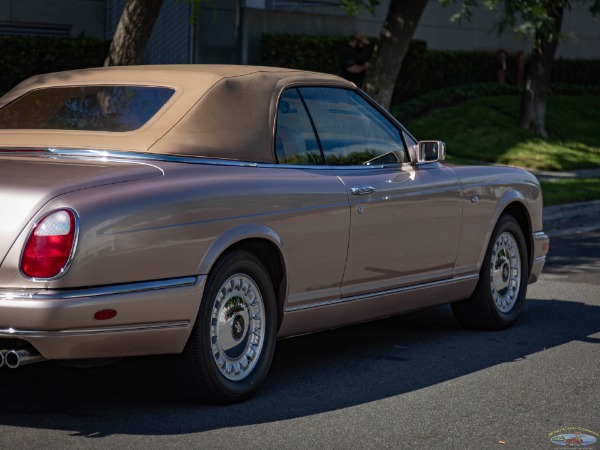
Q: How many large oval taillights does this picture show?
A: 1